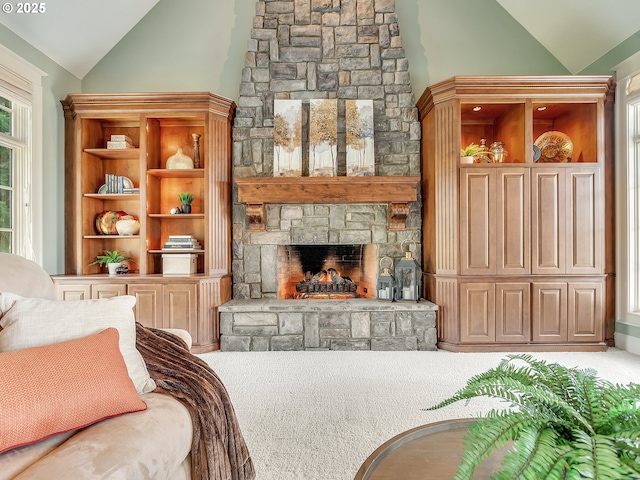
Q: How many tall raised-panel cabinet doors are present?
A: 4